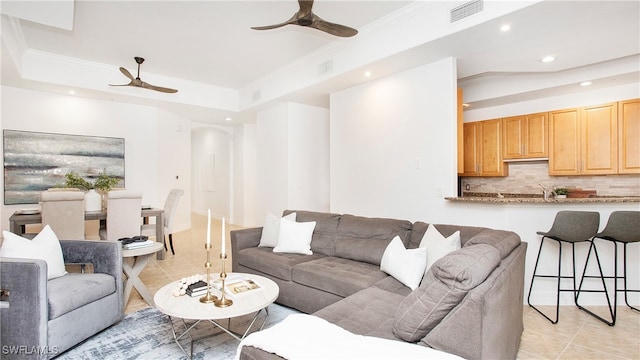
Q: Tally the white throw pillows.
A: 5